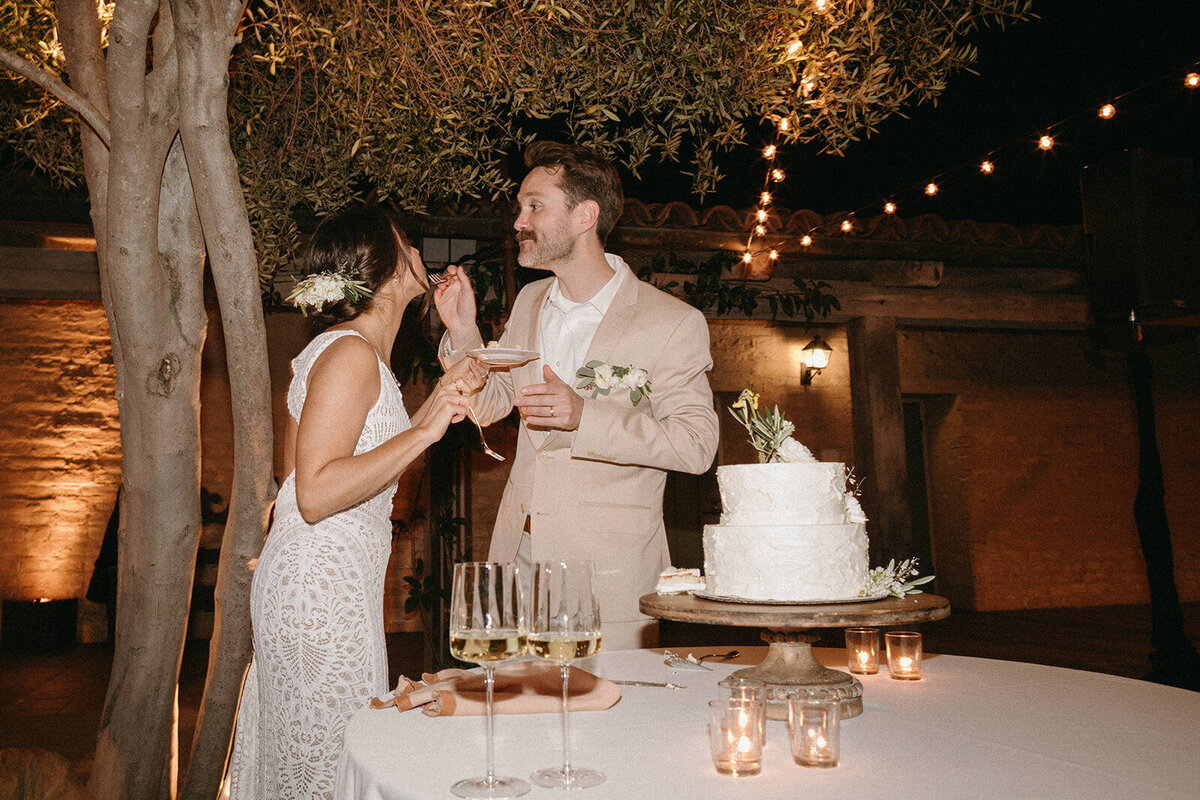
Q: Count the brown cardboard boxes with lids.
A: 0